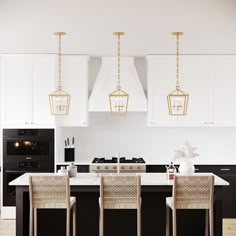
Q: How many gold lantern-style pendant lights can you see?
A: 3